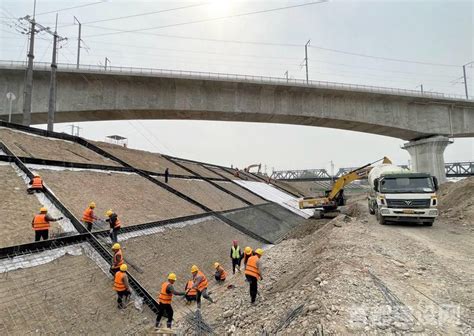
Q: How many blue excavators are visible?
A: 0